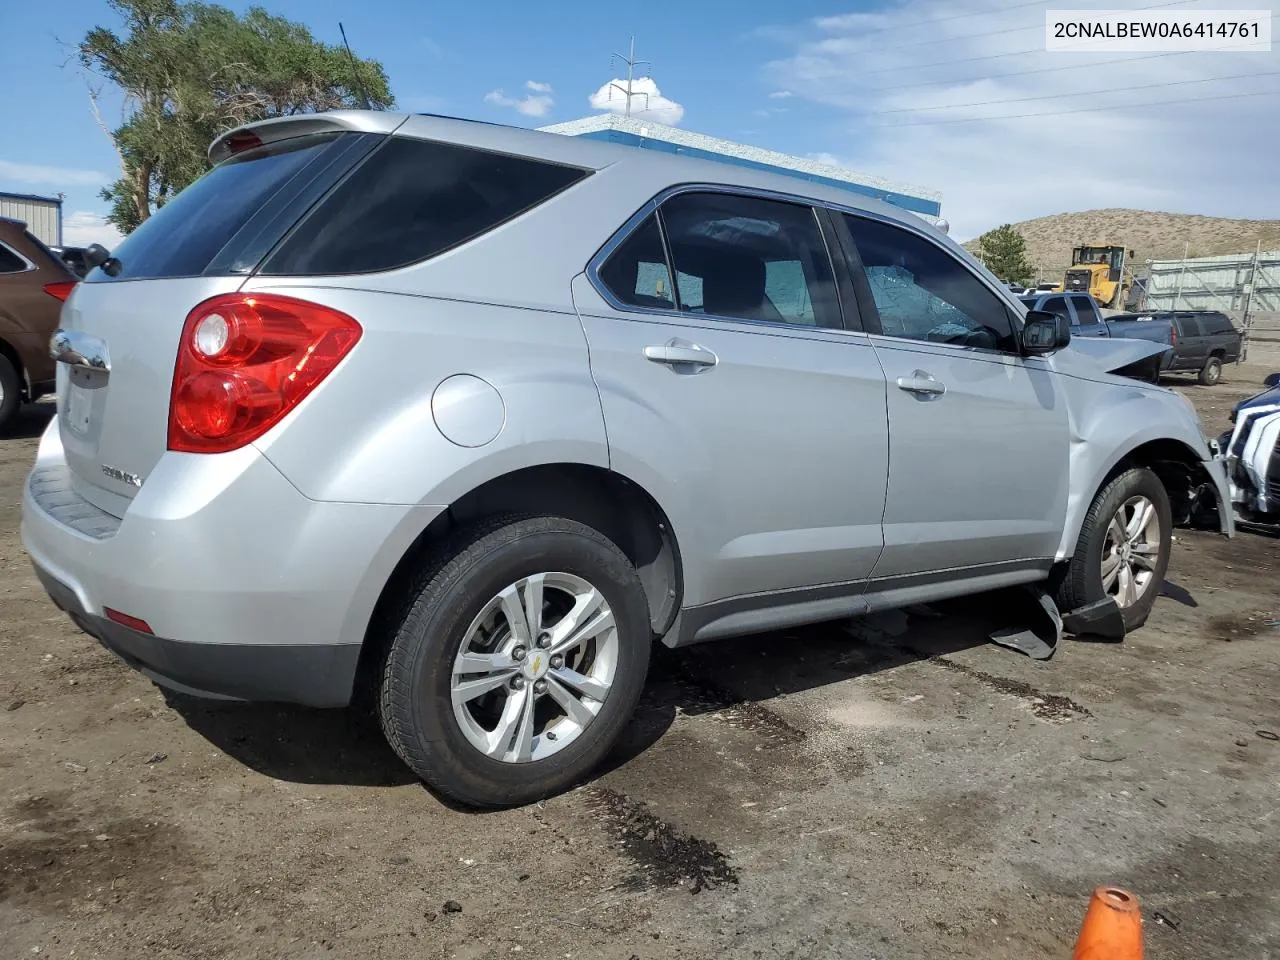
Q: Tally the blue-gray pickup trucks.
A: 1